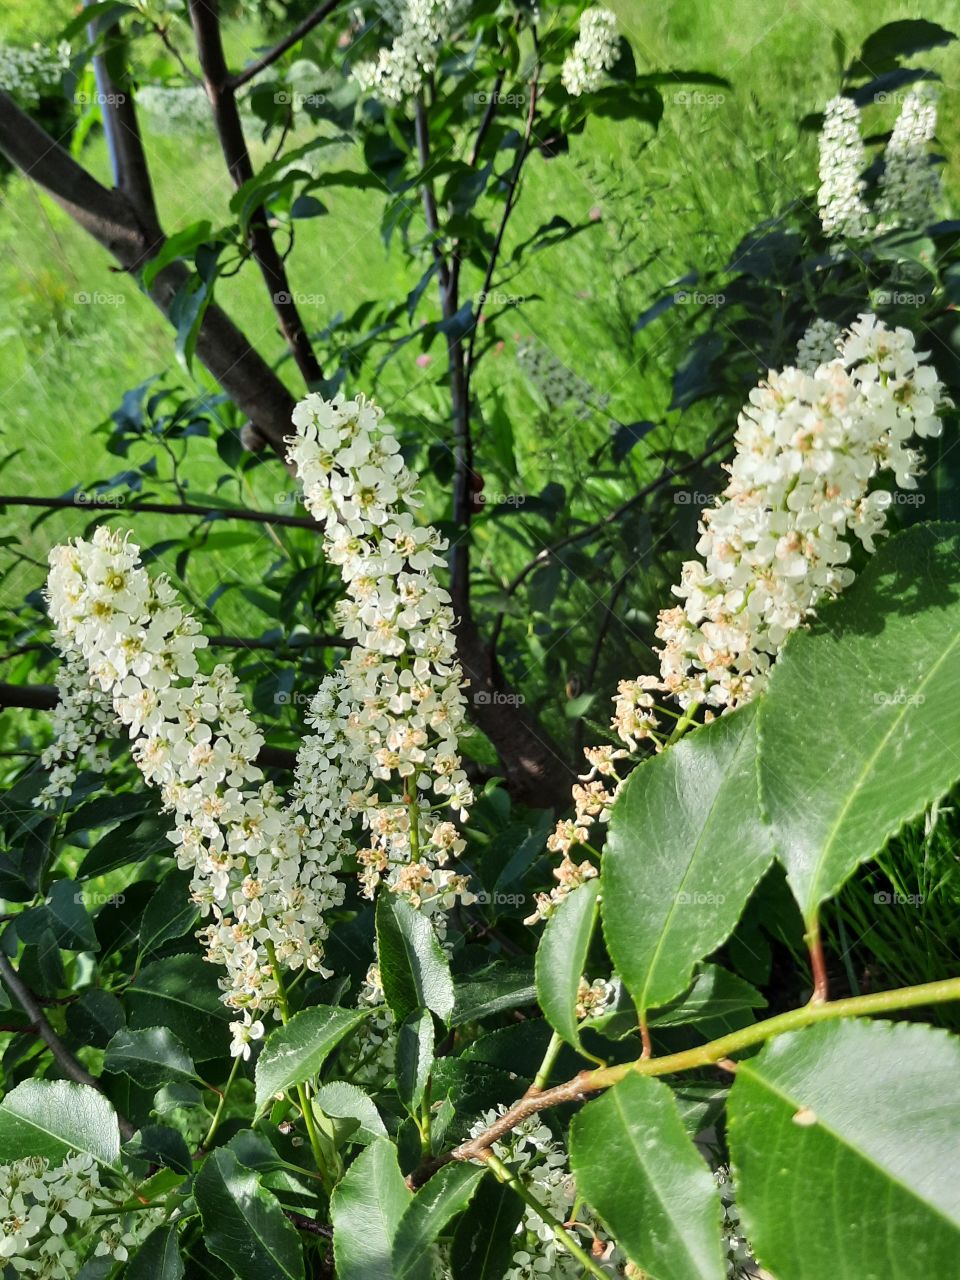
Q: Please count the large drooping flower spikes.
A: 3